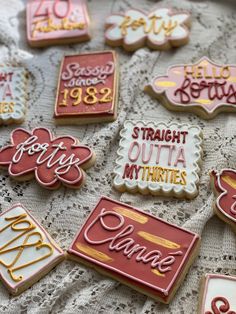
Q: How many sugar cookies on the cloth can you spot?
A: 11